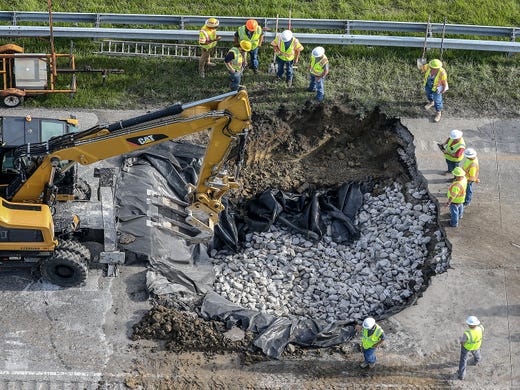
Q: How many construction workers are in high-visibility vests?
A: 11